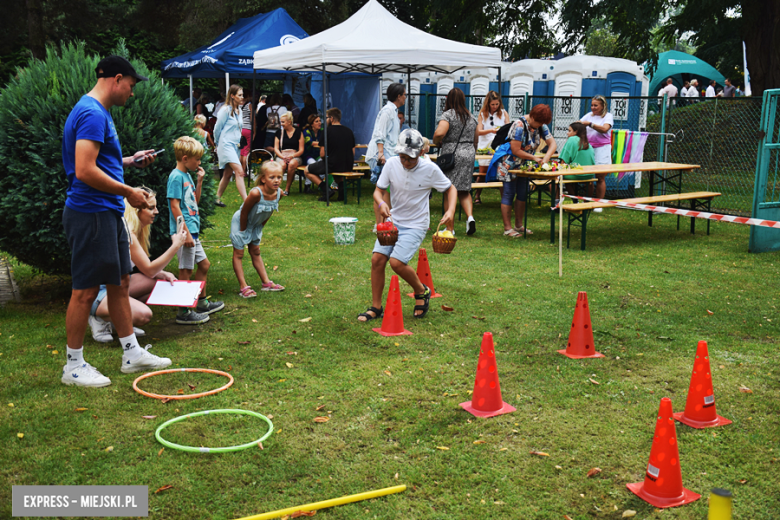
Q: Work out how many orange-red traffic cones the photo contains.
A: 6